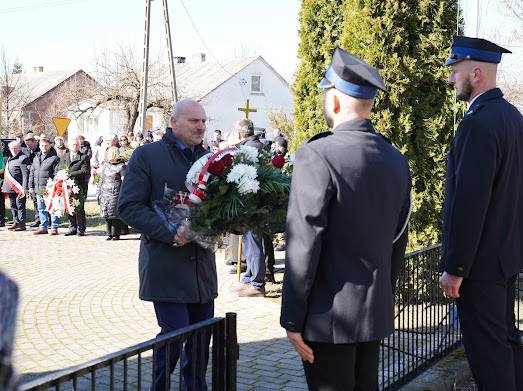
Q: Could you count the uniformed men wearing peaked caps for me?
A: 2